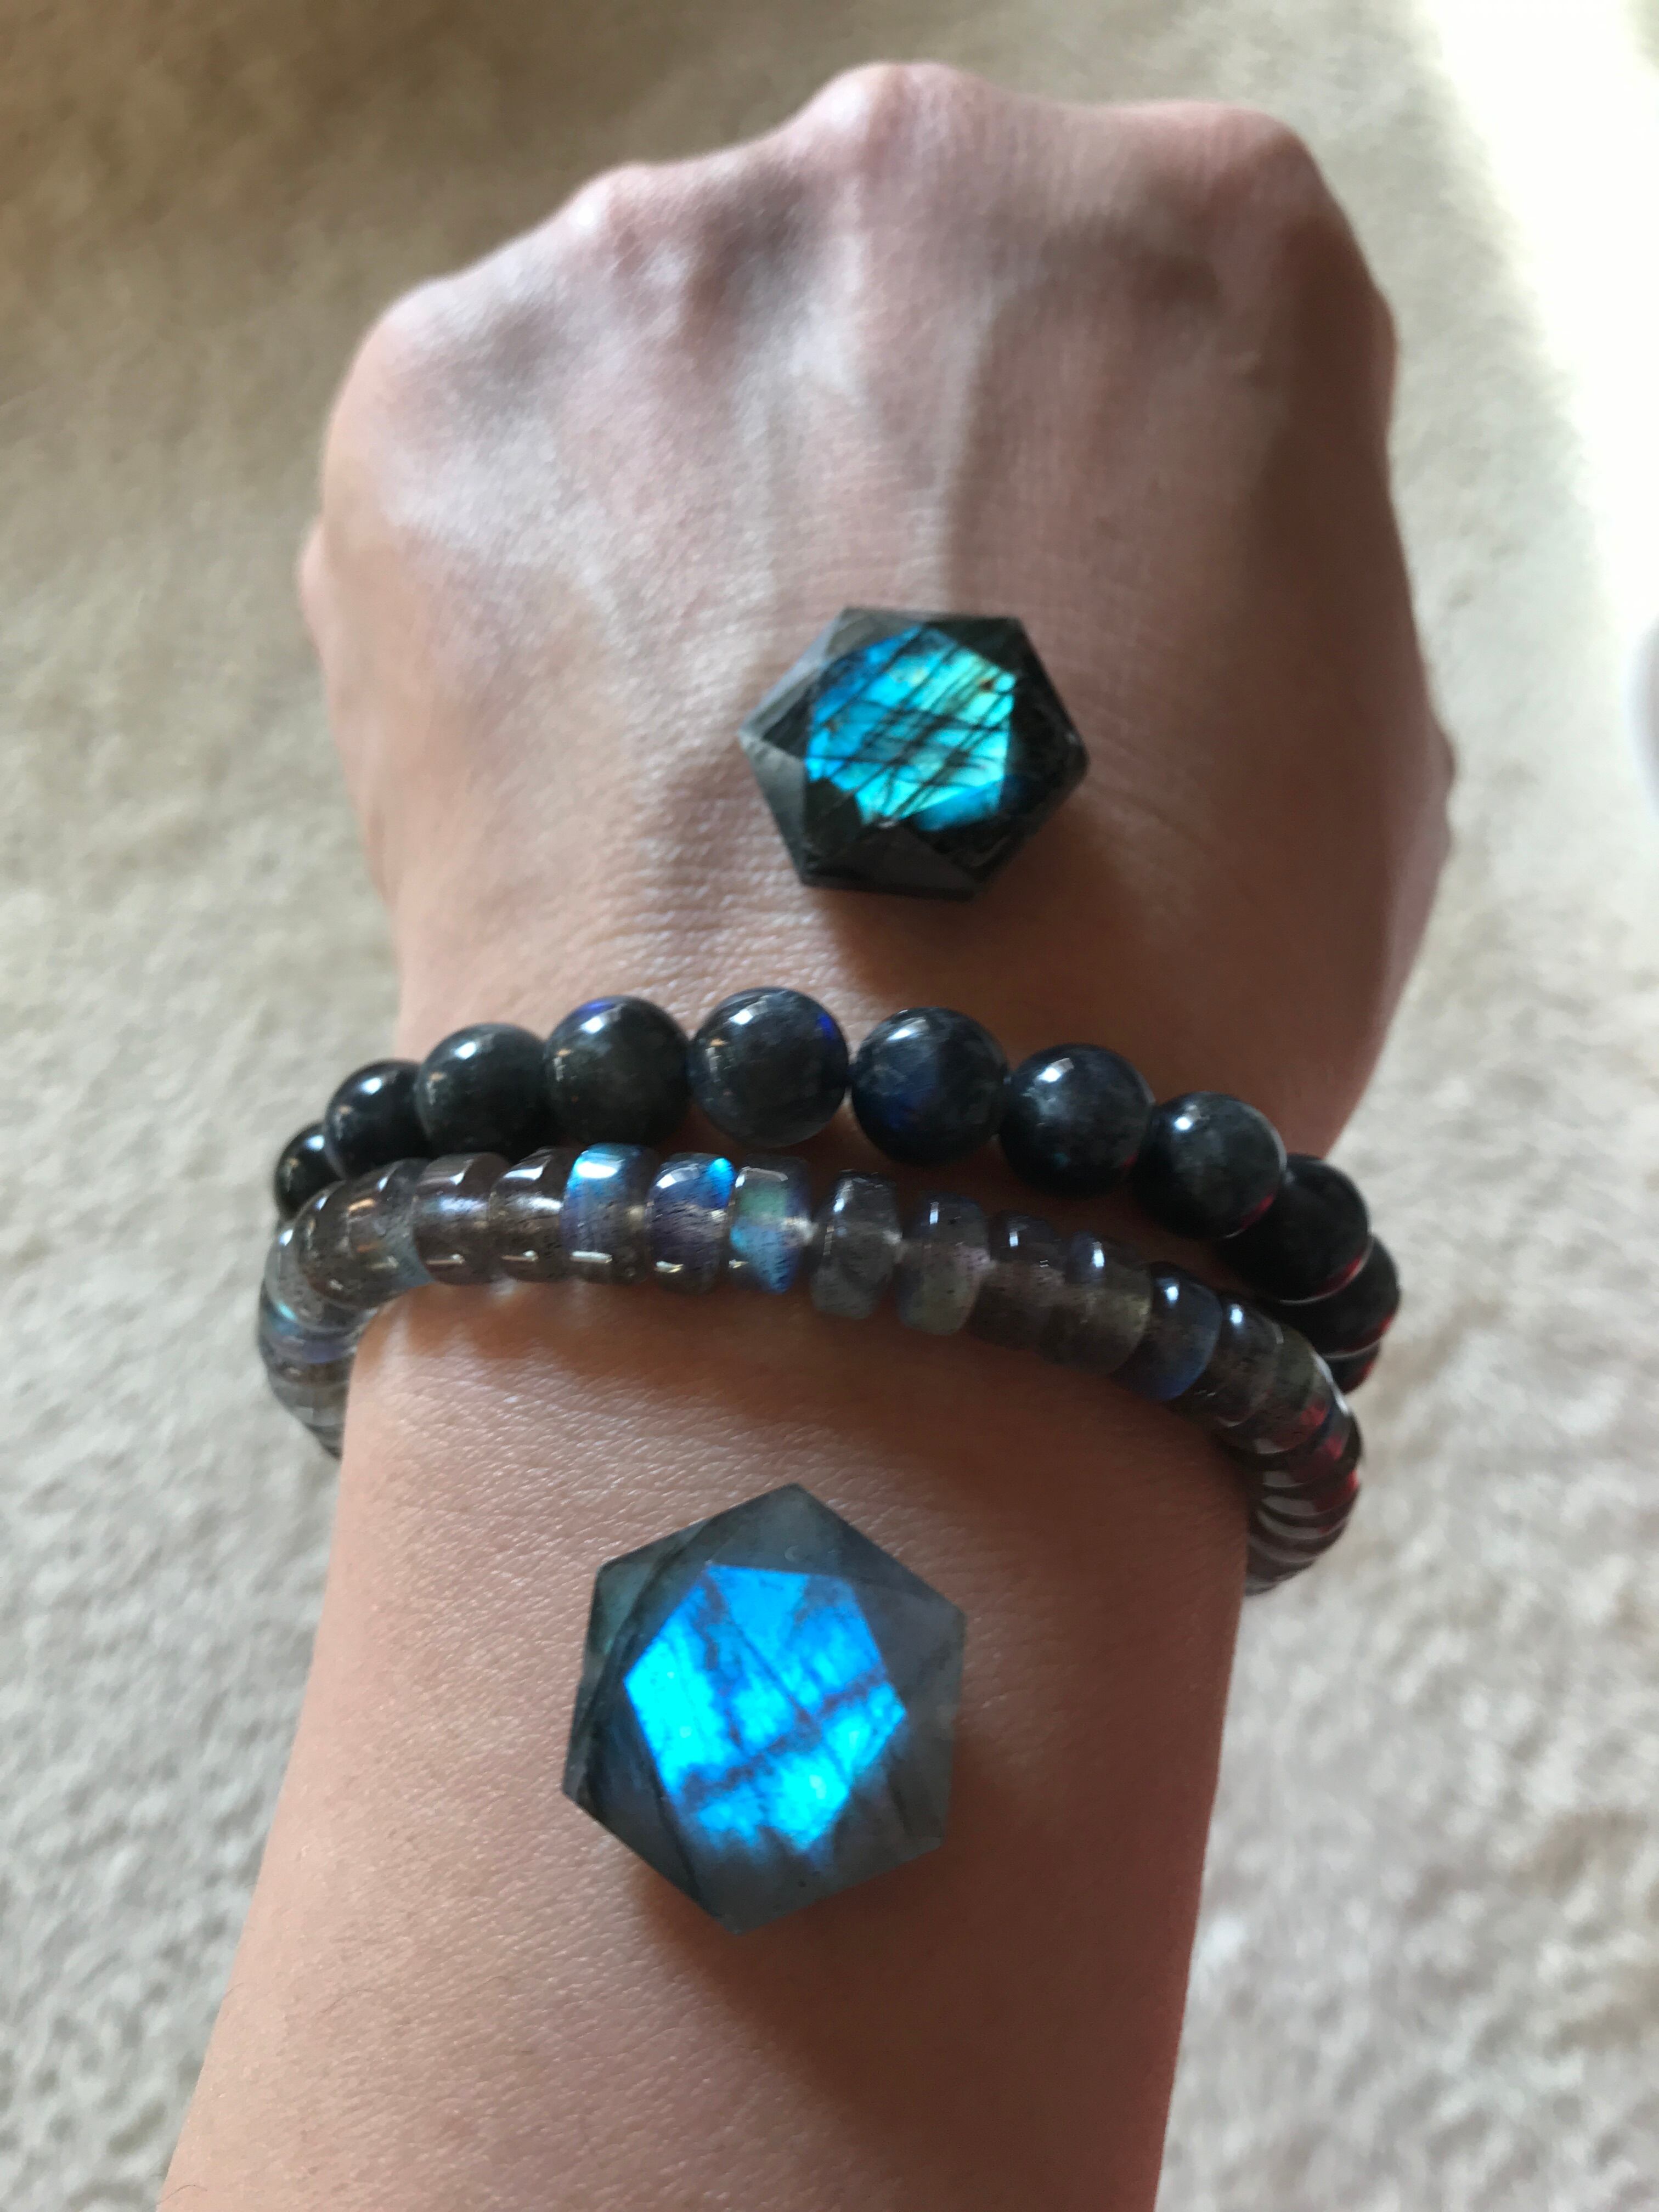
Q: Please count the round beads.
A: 11